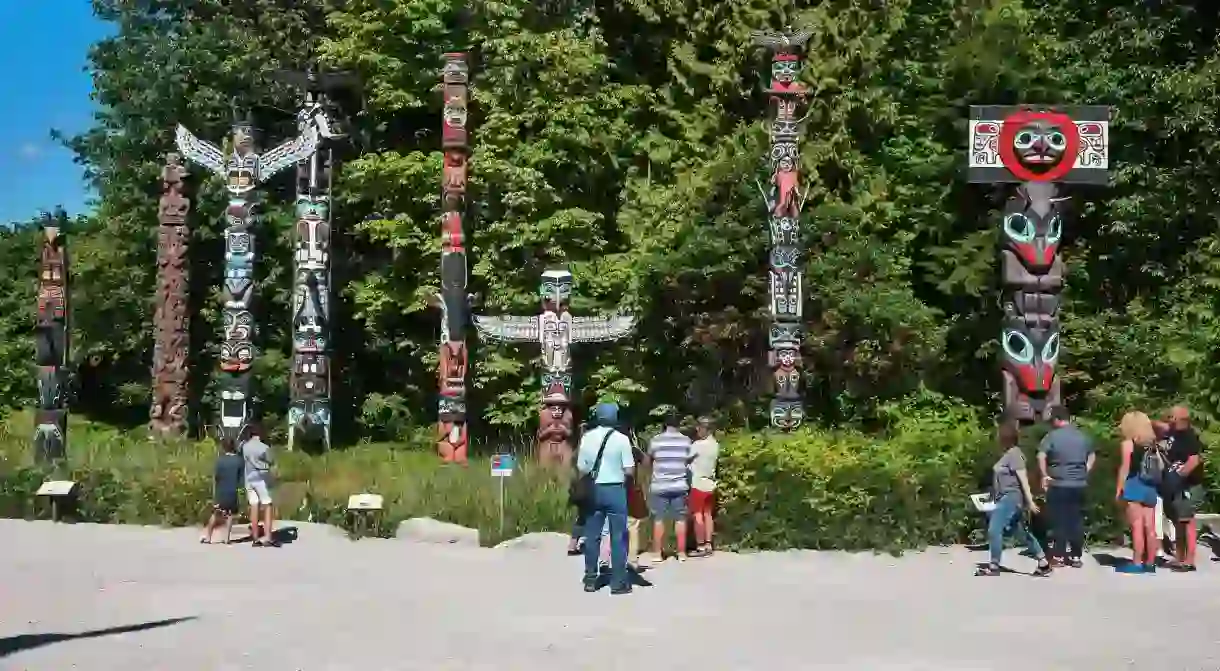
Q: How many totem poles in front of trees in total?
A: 8